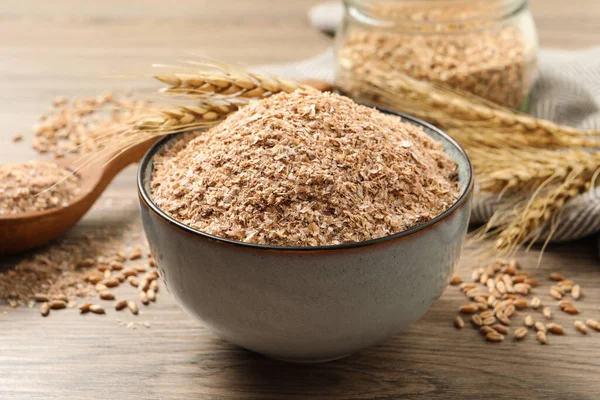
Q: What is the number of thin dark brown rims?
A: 1